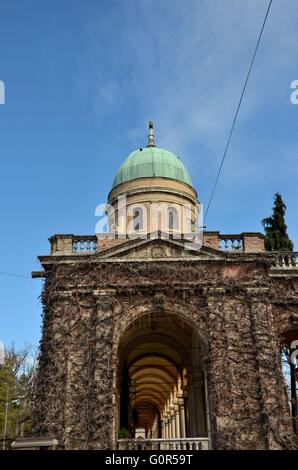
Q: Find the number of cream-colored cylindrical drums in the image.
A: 1